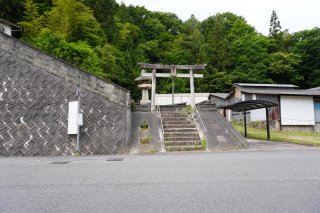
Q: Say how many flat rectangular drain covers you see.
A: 2